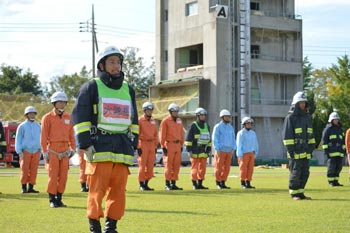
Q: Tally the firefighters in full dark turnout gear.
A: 2